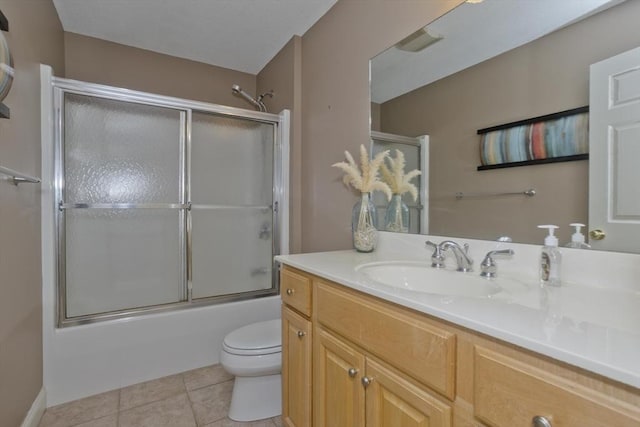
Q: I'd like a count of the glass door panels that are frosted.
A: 2